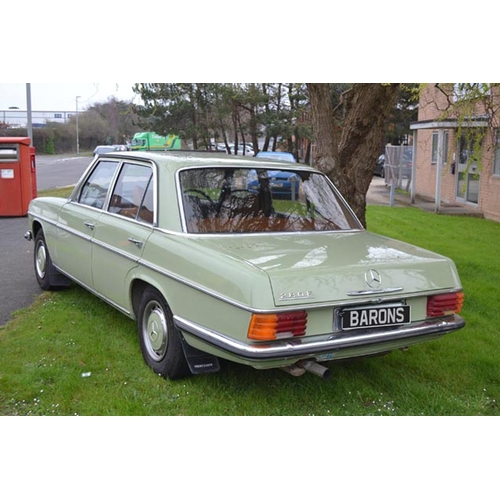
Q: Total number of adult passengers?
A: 0